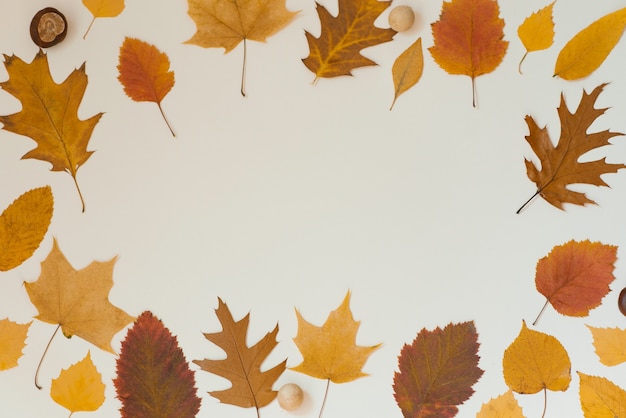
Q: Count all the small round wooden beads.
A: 2